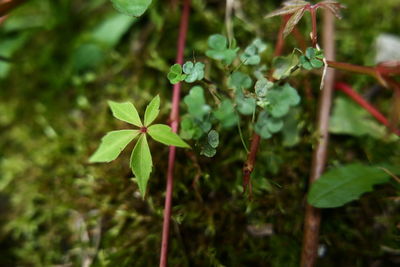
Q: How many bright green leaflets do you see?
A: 5